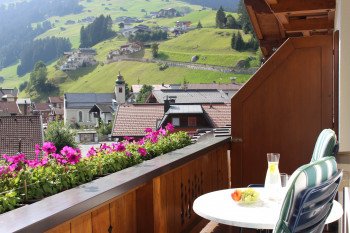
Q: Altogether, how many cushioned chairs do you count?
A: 2